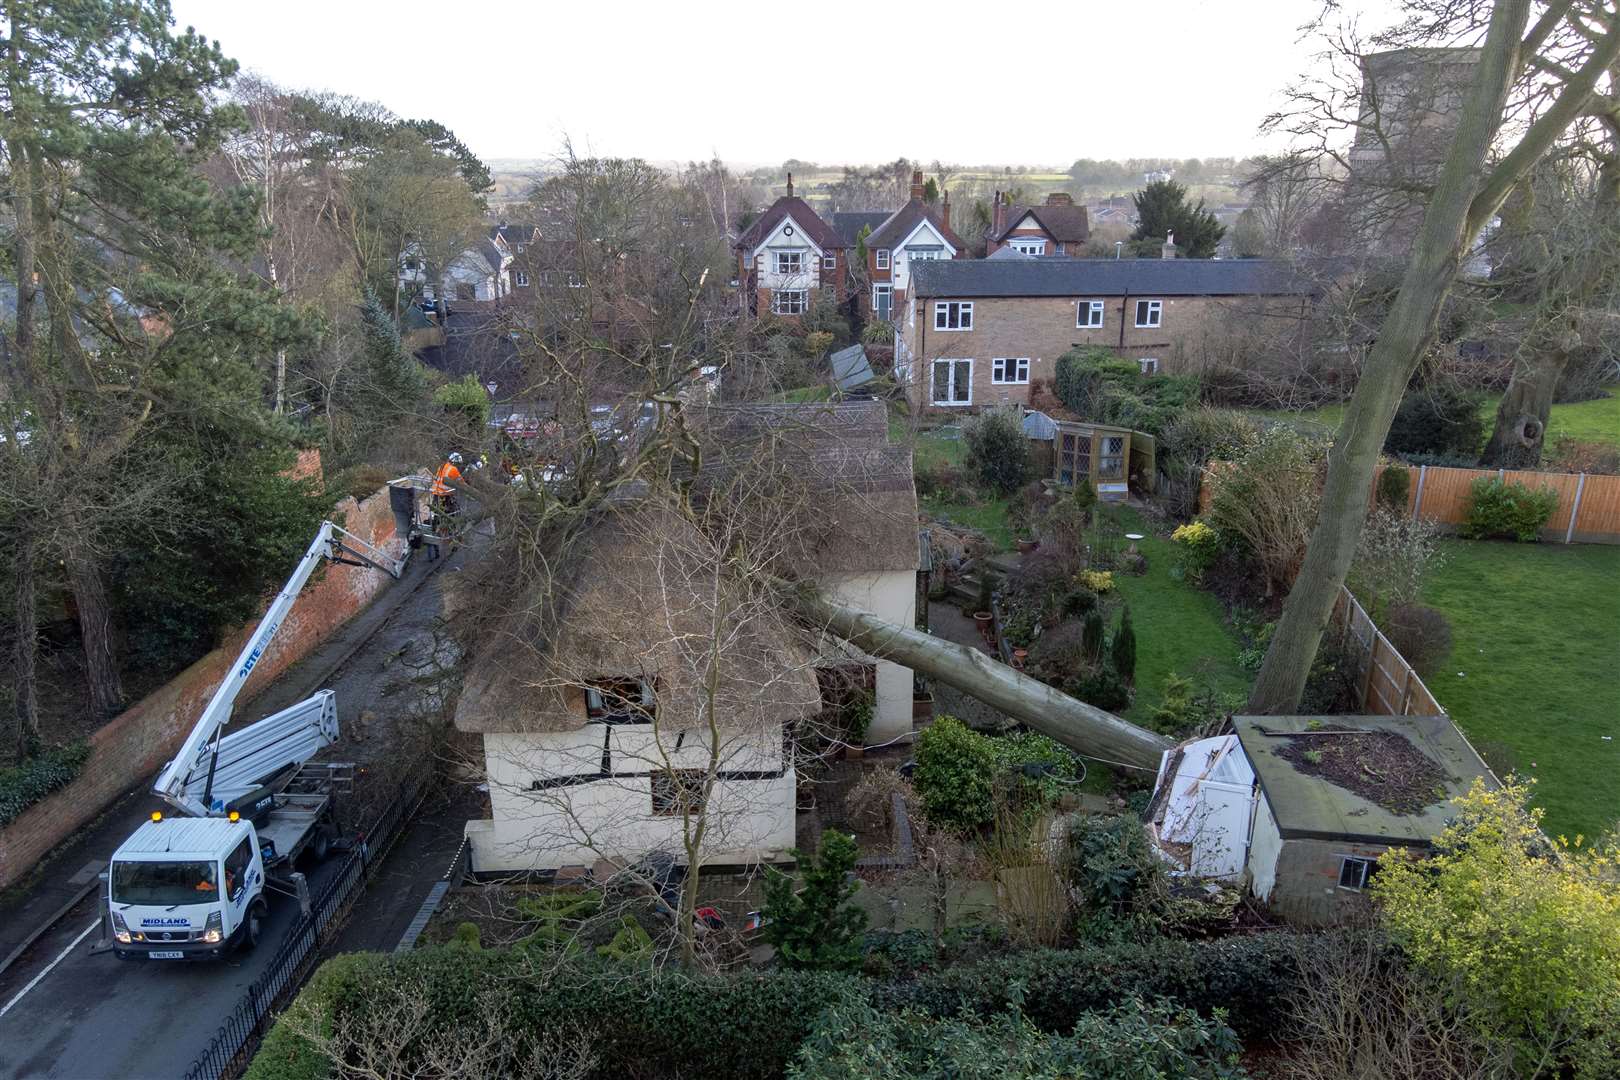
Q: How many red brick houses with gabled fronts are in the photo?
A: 3